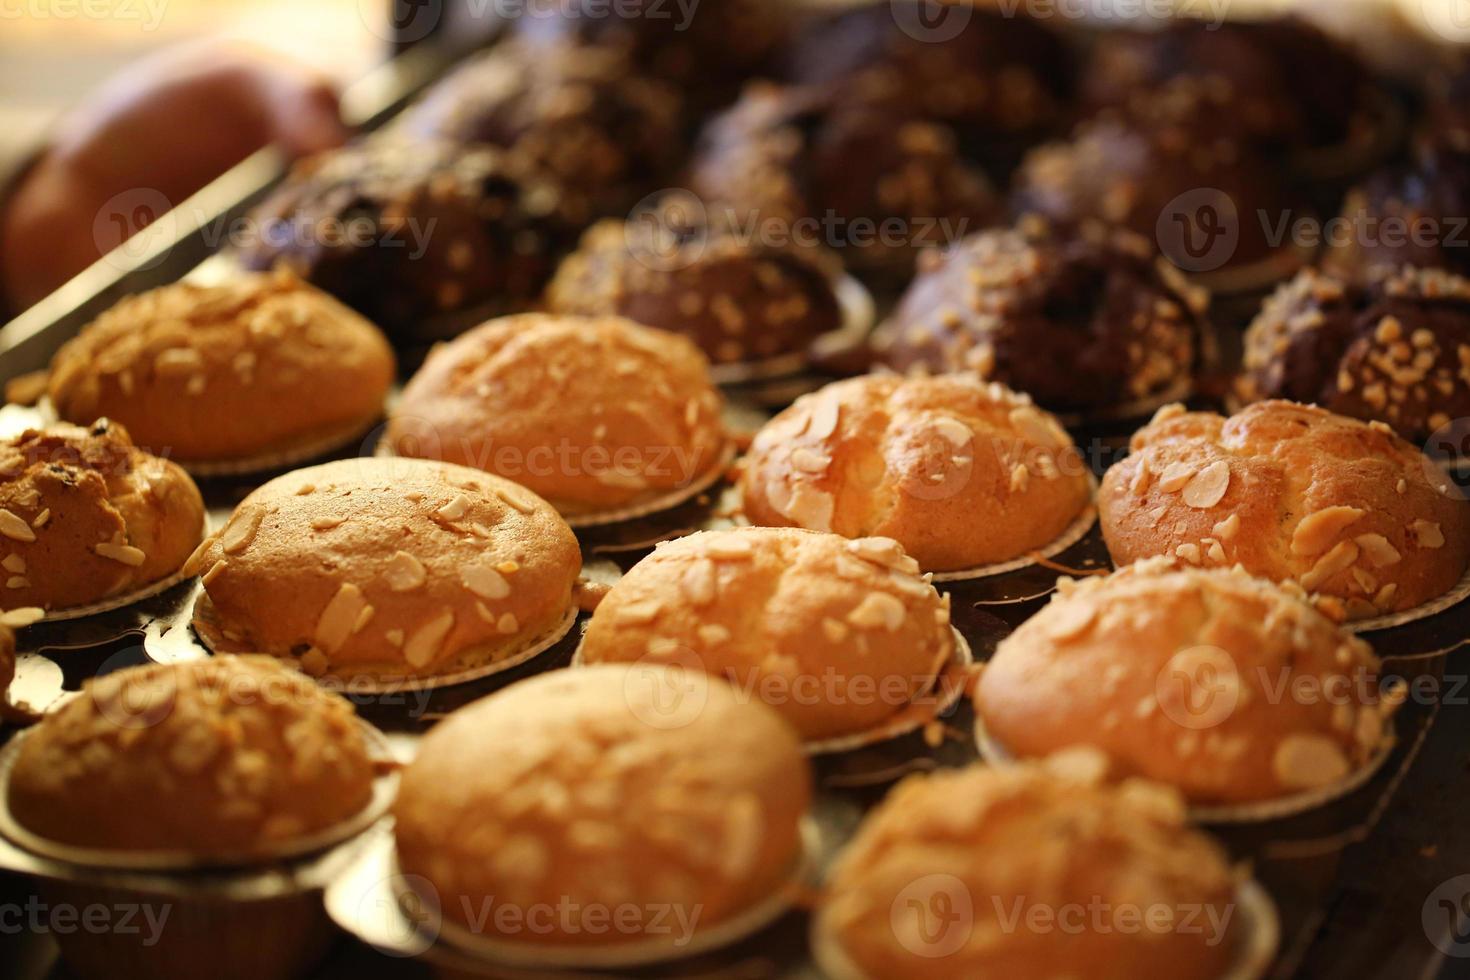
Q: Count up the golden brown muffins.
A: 11